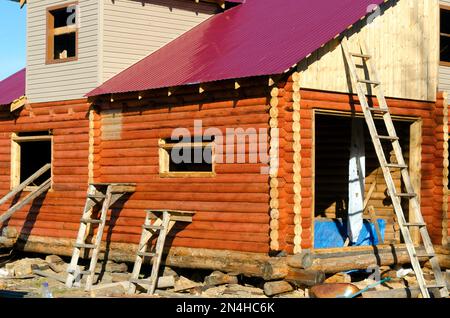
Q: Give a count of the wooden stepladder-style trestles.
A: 2